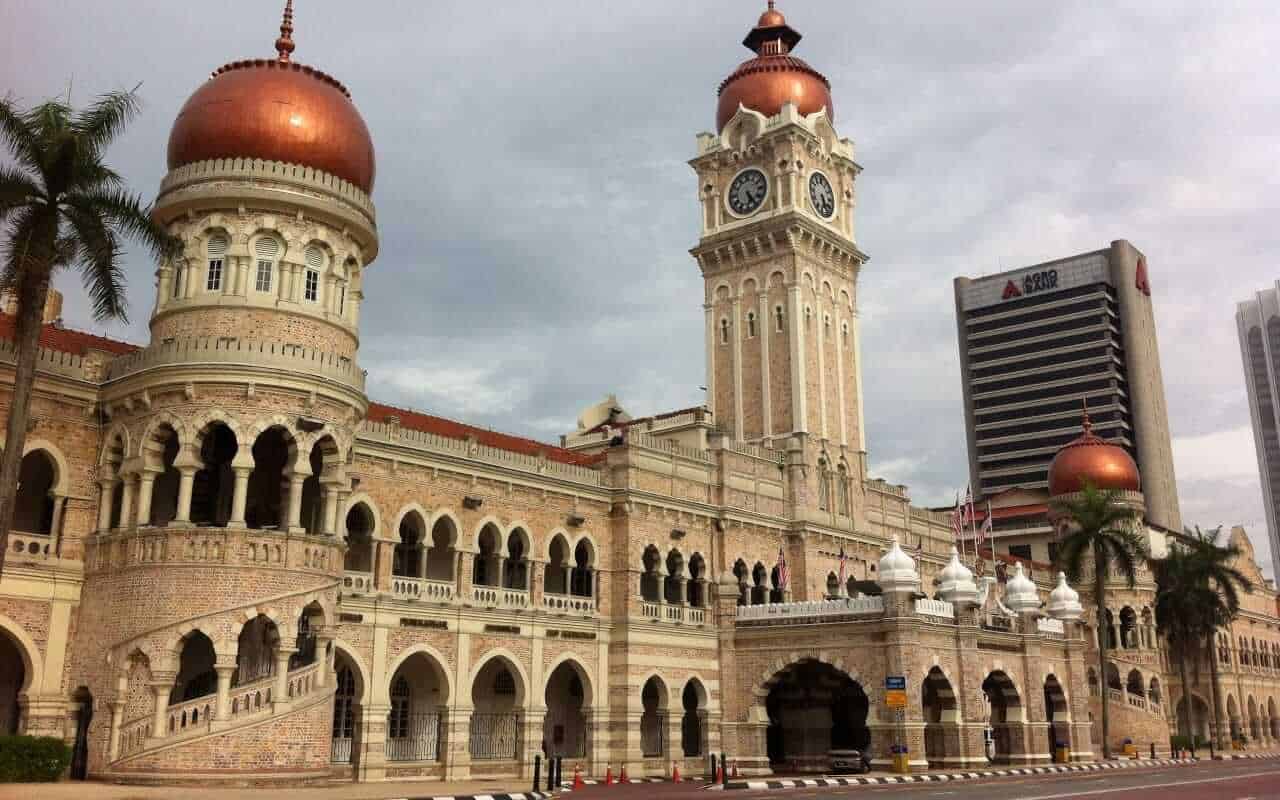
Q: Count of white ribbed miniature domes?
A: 4